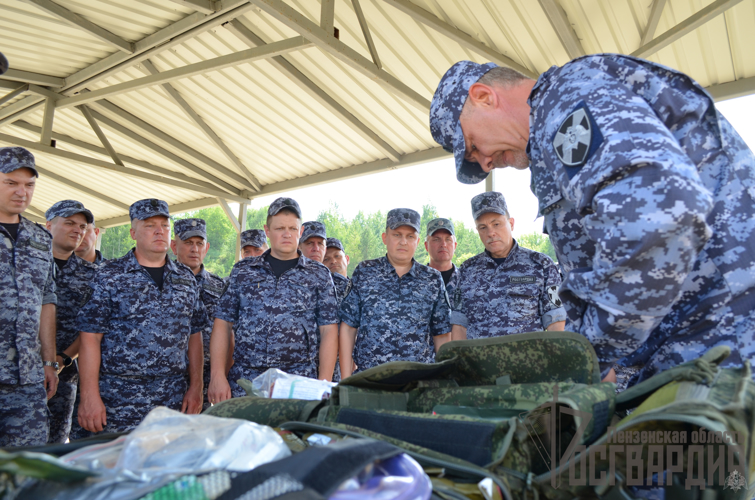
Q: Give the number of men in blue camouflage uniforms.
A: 13